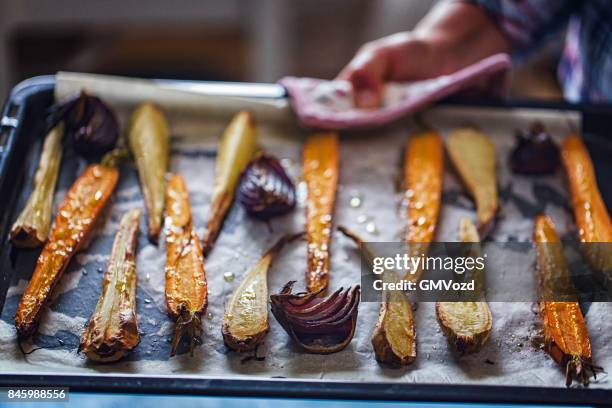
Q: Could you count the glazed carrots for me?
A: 6